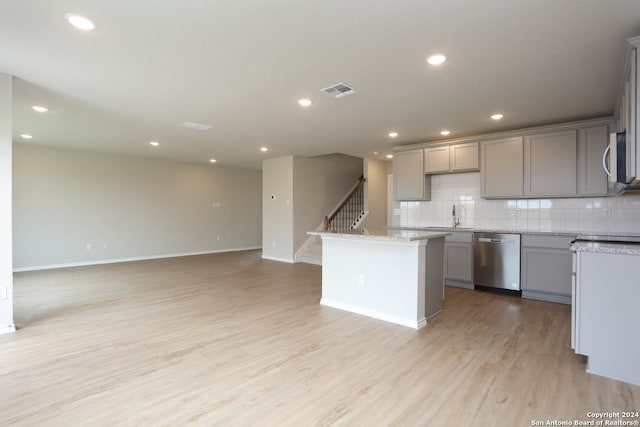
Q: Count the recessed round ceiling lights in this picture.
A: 12